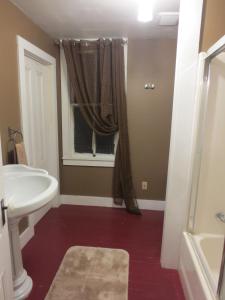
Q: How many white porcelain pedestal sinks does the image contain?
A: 1